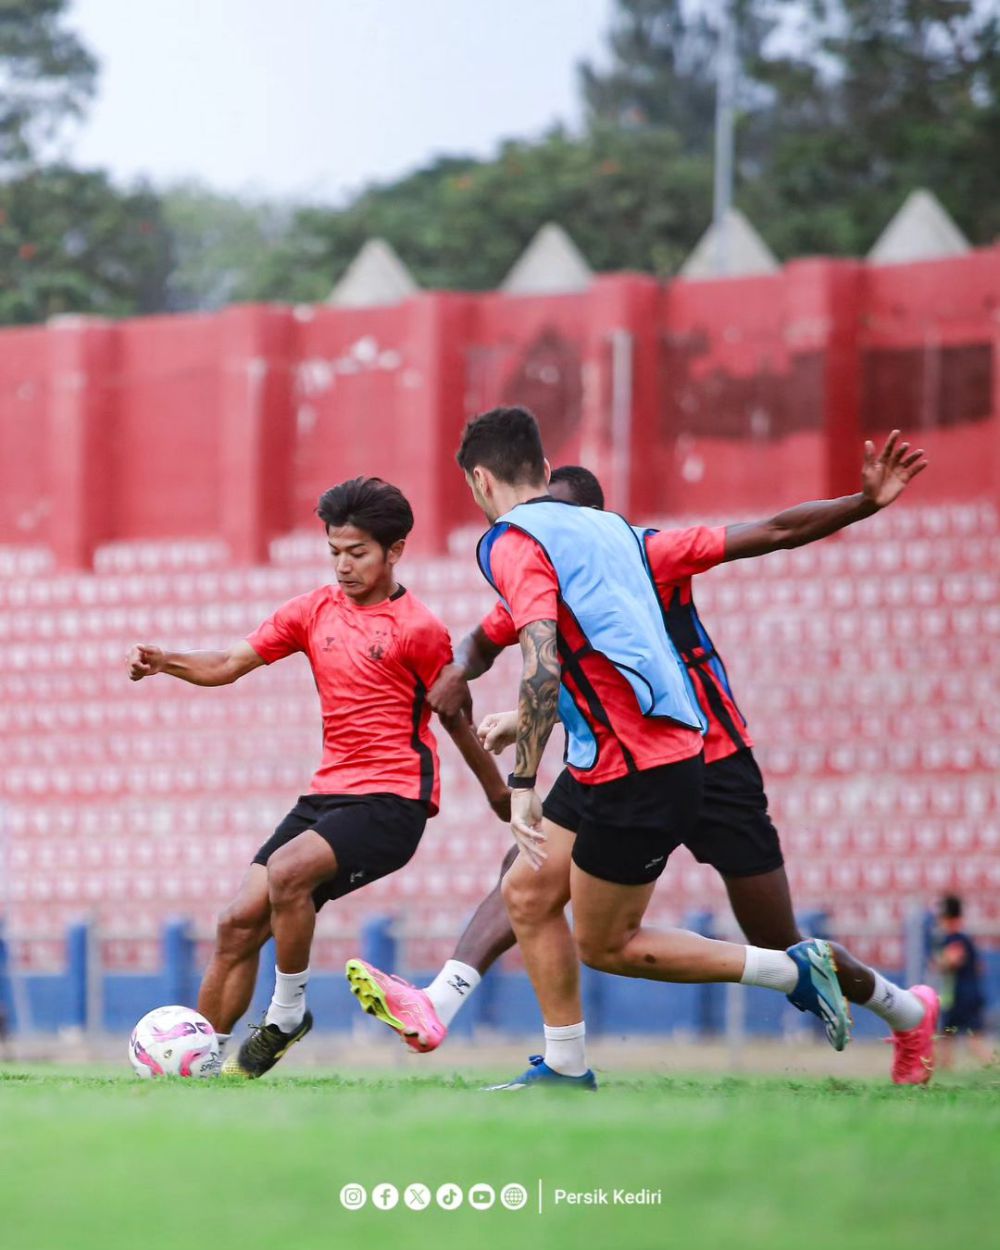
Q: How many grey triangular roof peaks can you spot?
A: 4